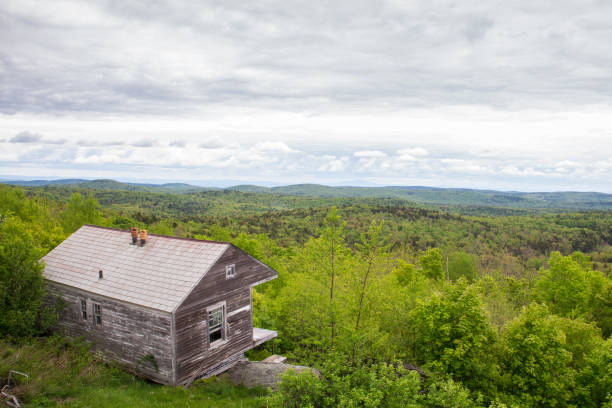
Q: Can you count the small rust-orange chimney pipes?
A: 2